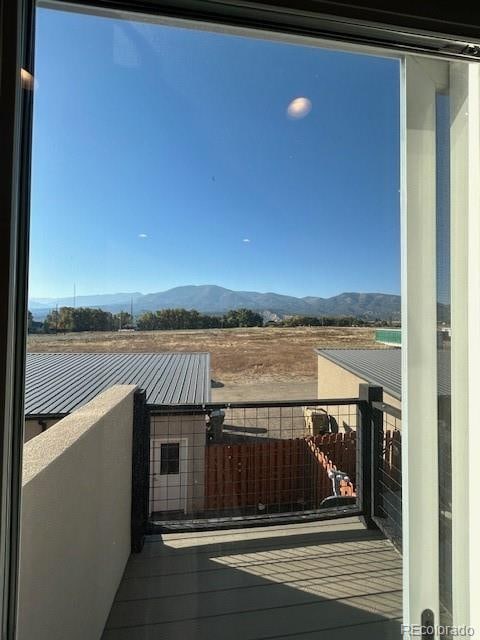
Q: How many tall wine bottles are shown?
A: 0